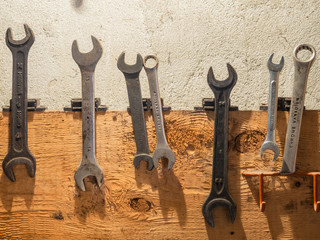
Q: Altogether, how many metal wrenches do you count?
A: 7